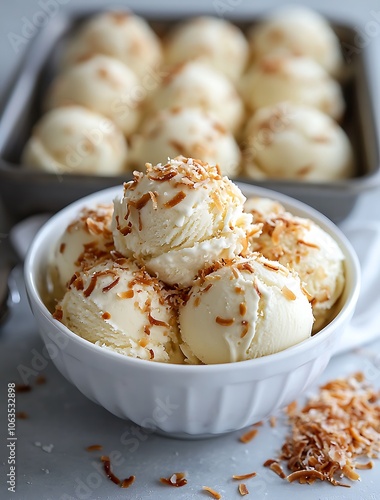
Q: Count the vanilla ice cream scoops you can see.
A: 14